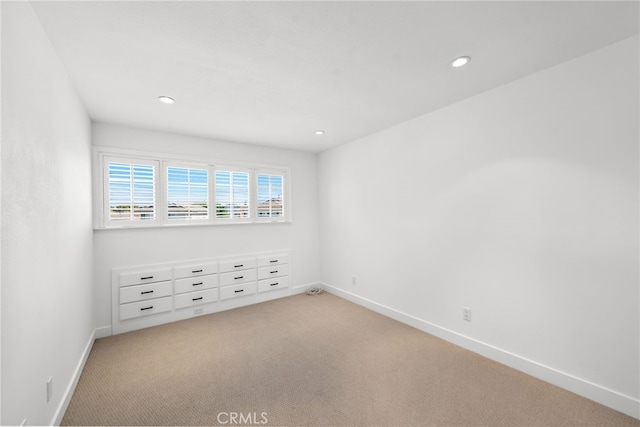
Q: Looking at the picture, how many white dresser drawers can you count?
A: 12